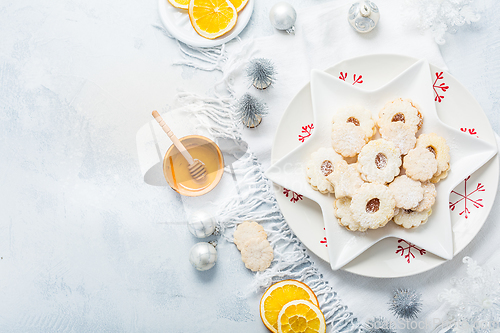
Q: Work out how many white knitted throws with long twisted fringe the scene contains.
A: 1